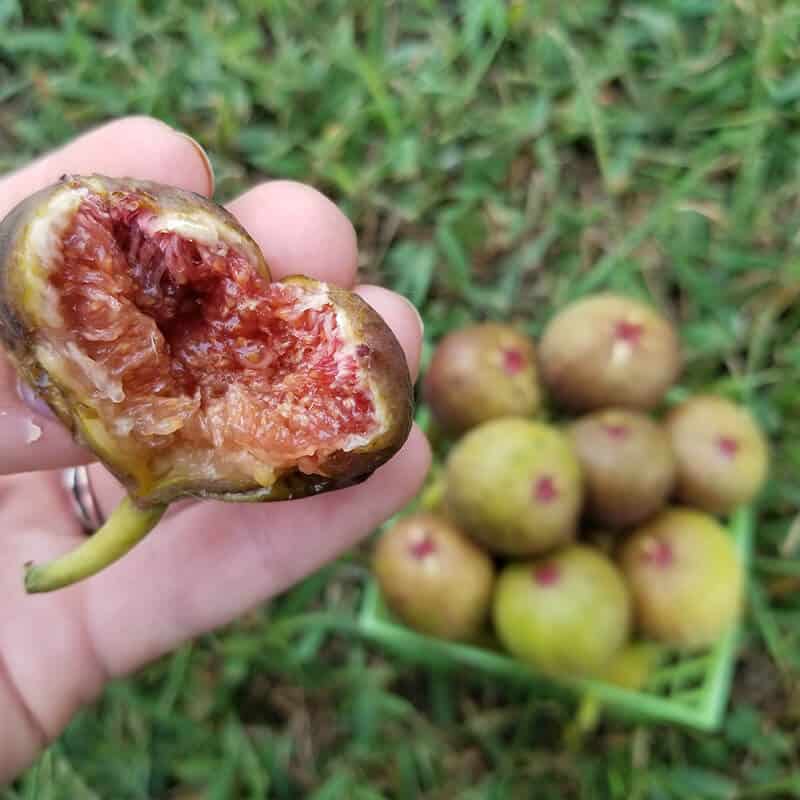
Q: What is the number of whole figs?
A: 8